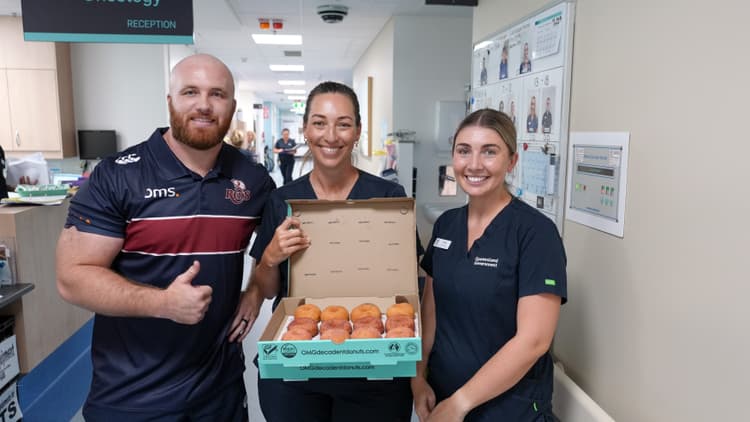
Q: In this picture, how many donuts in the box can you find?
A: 12